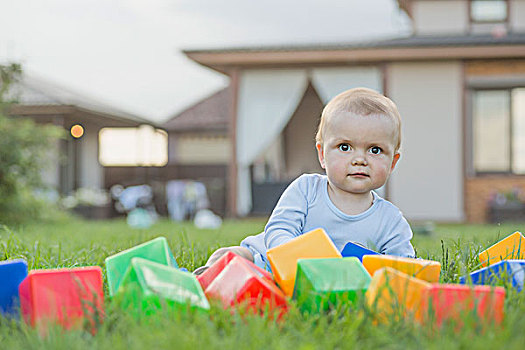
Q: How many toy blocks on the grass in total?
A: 14